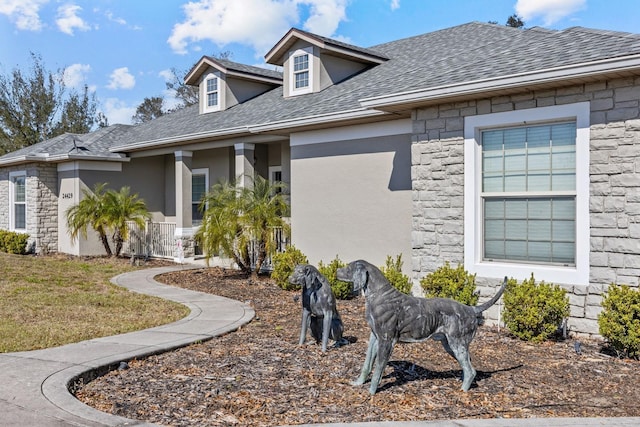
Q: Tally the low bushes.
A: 7